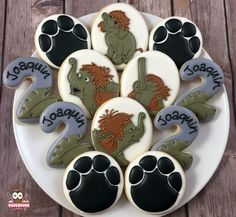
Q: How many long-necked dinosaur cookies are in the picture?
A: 0